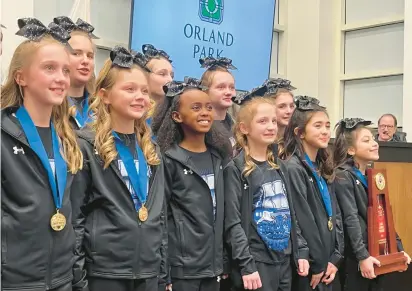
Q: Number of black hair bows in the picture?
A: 10